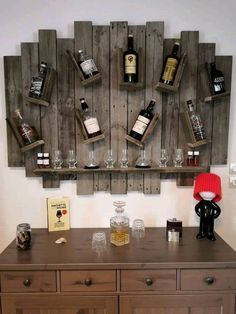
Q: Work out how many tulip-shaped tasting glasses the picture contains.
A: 6